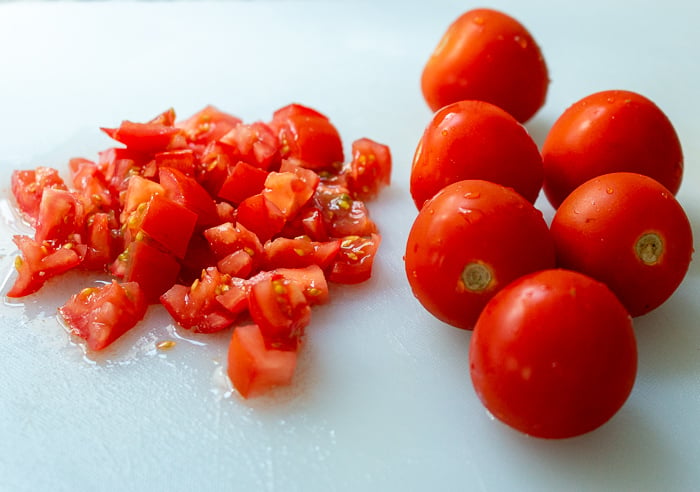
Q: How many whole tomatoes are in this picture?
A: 6